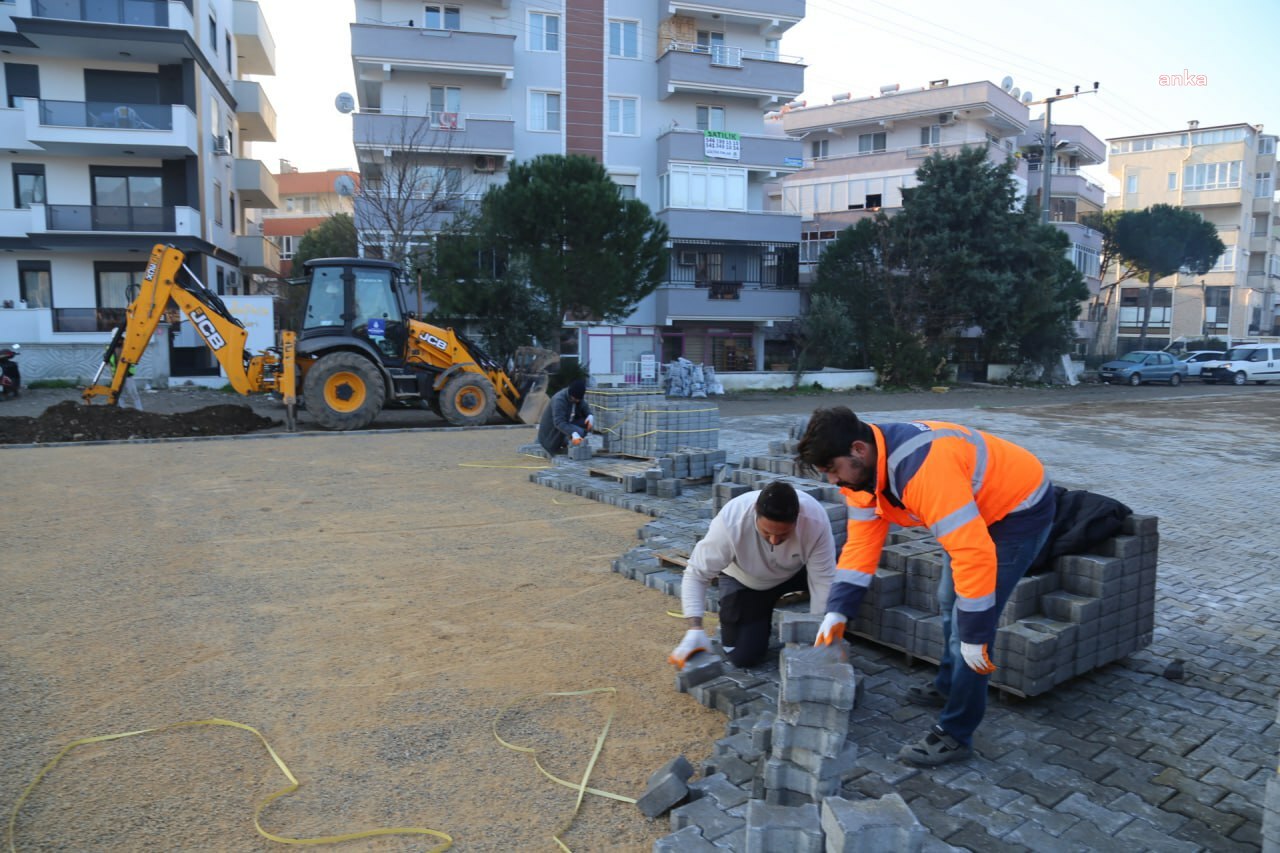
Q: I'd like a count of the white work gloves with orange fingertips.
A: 5